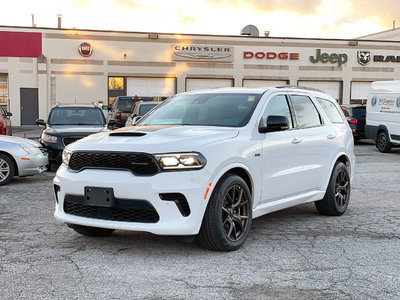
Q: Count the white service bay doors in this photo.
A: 5